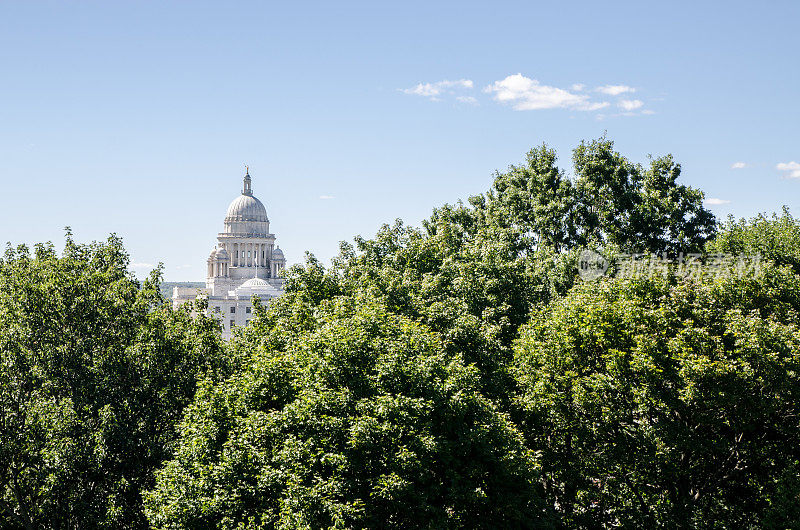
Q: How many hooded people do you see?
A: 0